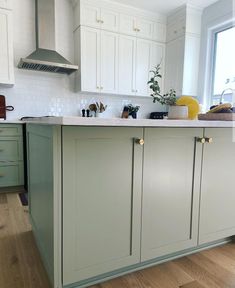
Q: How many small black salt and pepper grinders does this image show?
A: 2